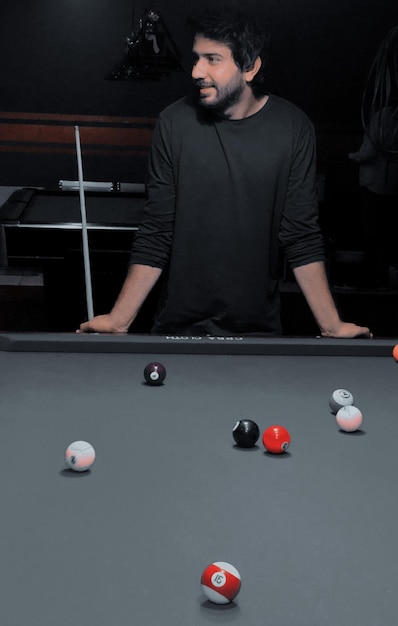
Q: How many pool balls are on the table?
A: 8